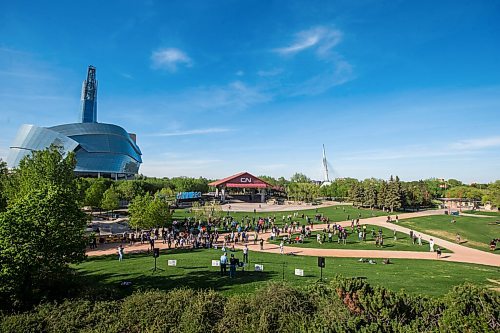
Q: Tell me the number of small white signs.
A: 4